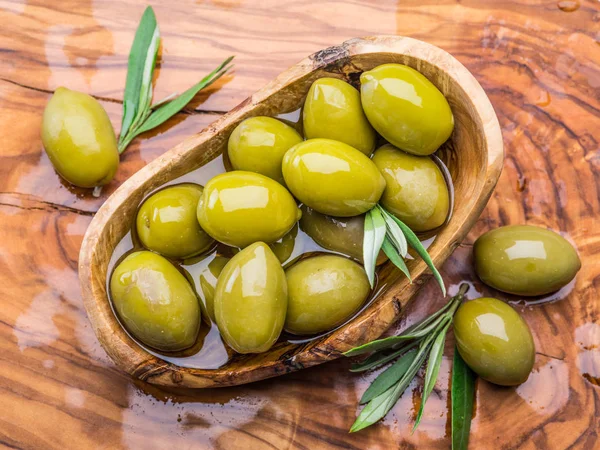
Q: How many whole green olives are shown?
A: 13